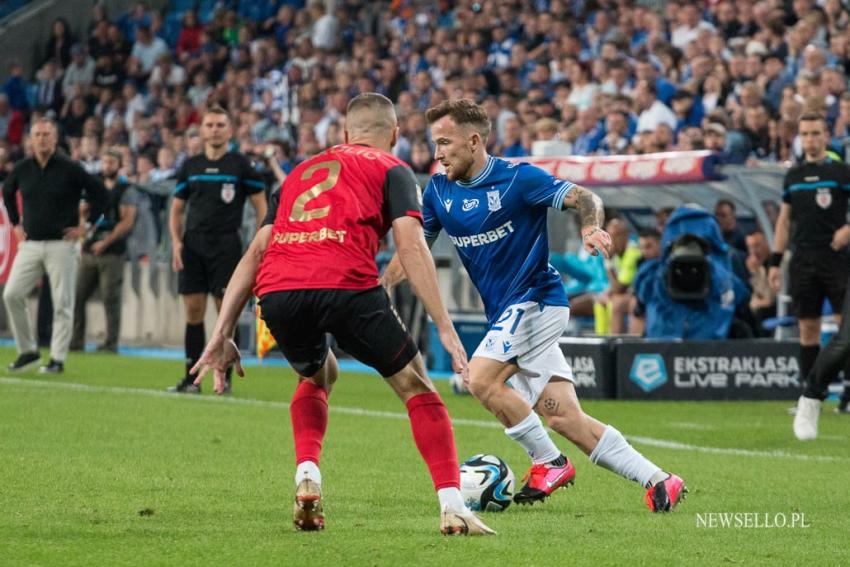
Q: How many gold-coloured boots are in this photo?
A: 2